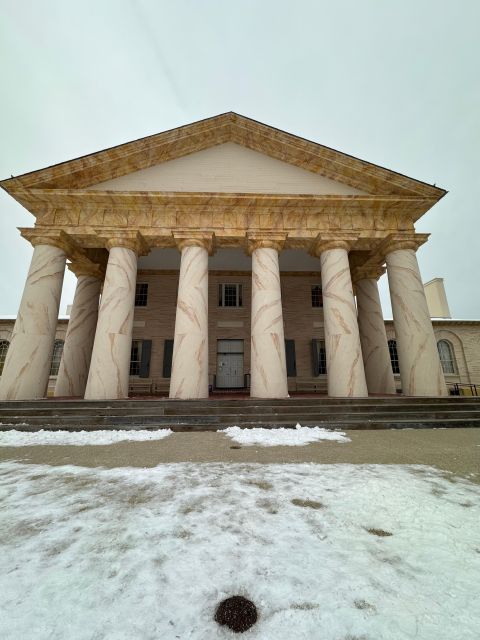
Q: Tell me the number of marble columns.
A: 8